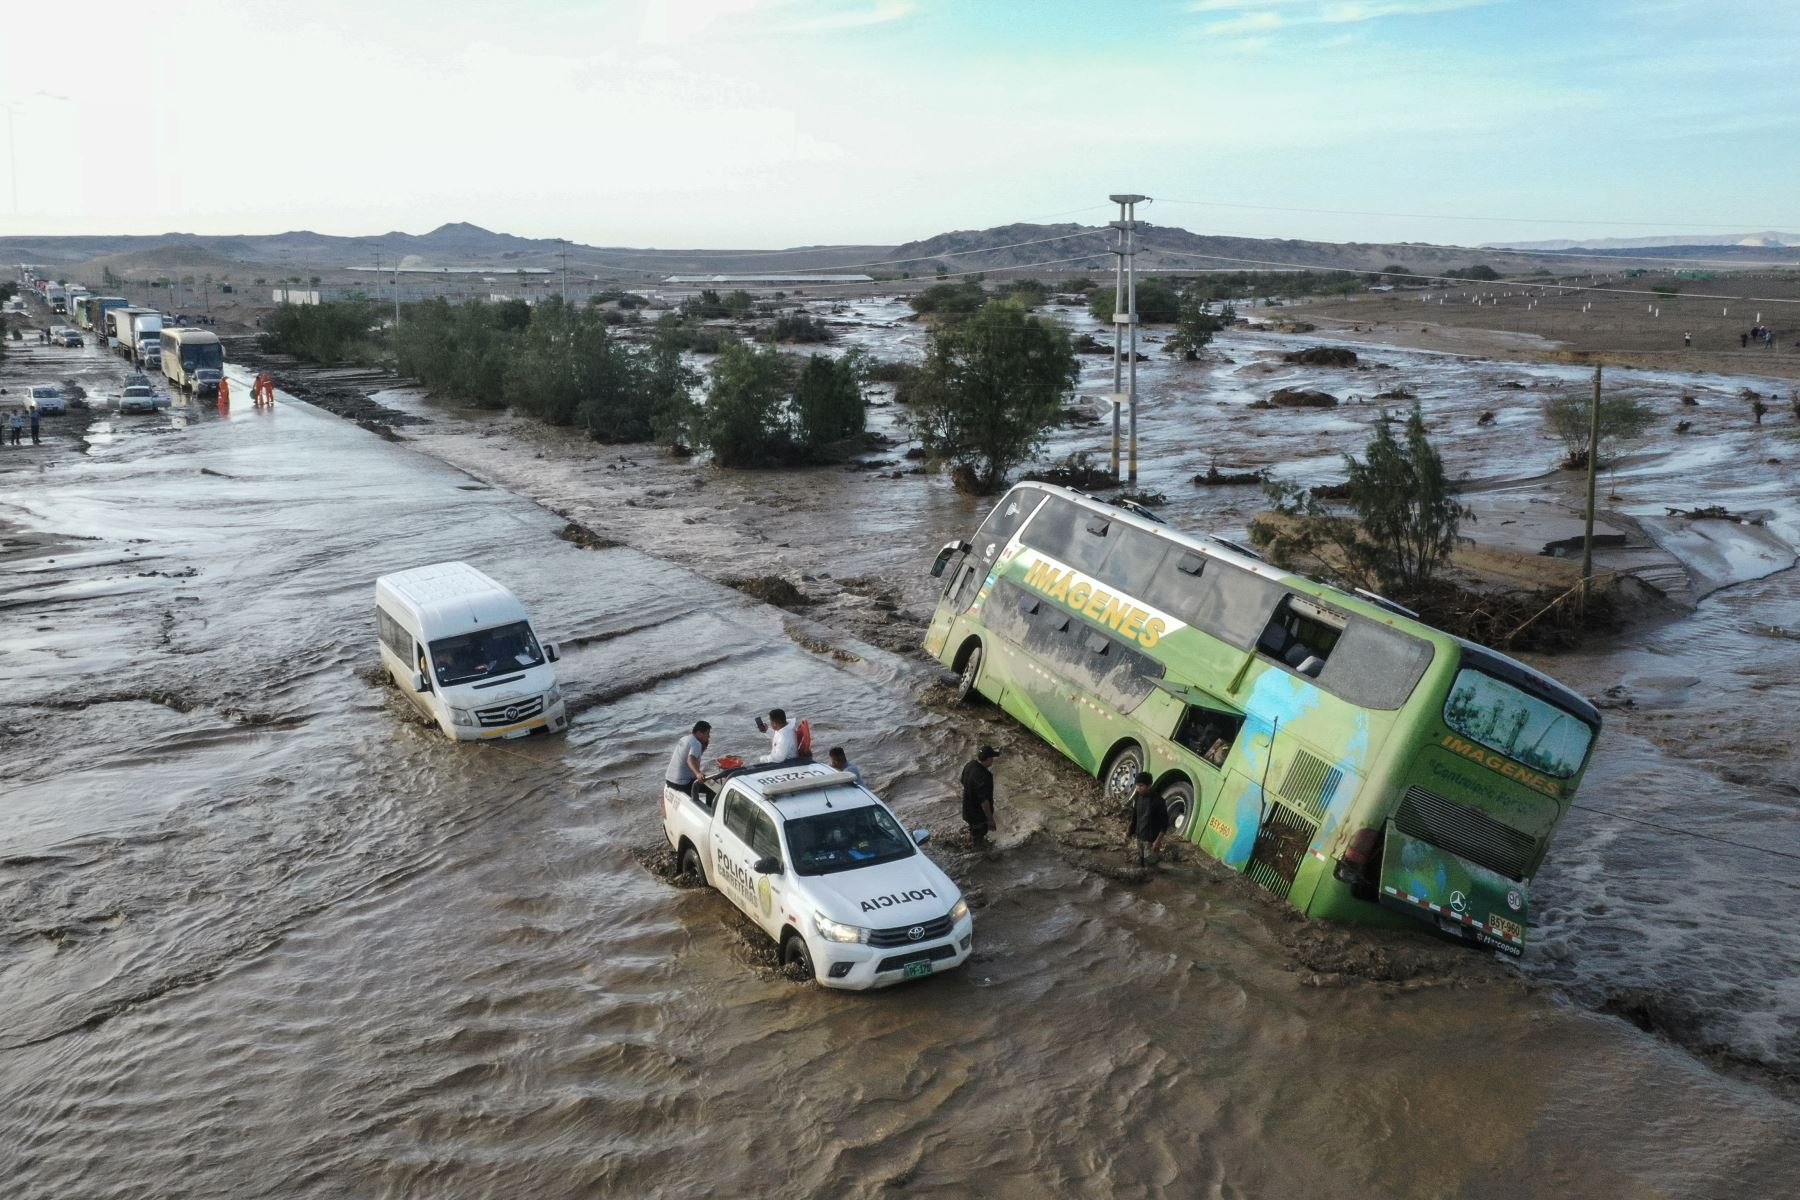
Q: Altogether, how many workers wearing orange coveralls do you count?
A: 3